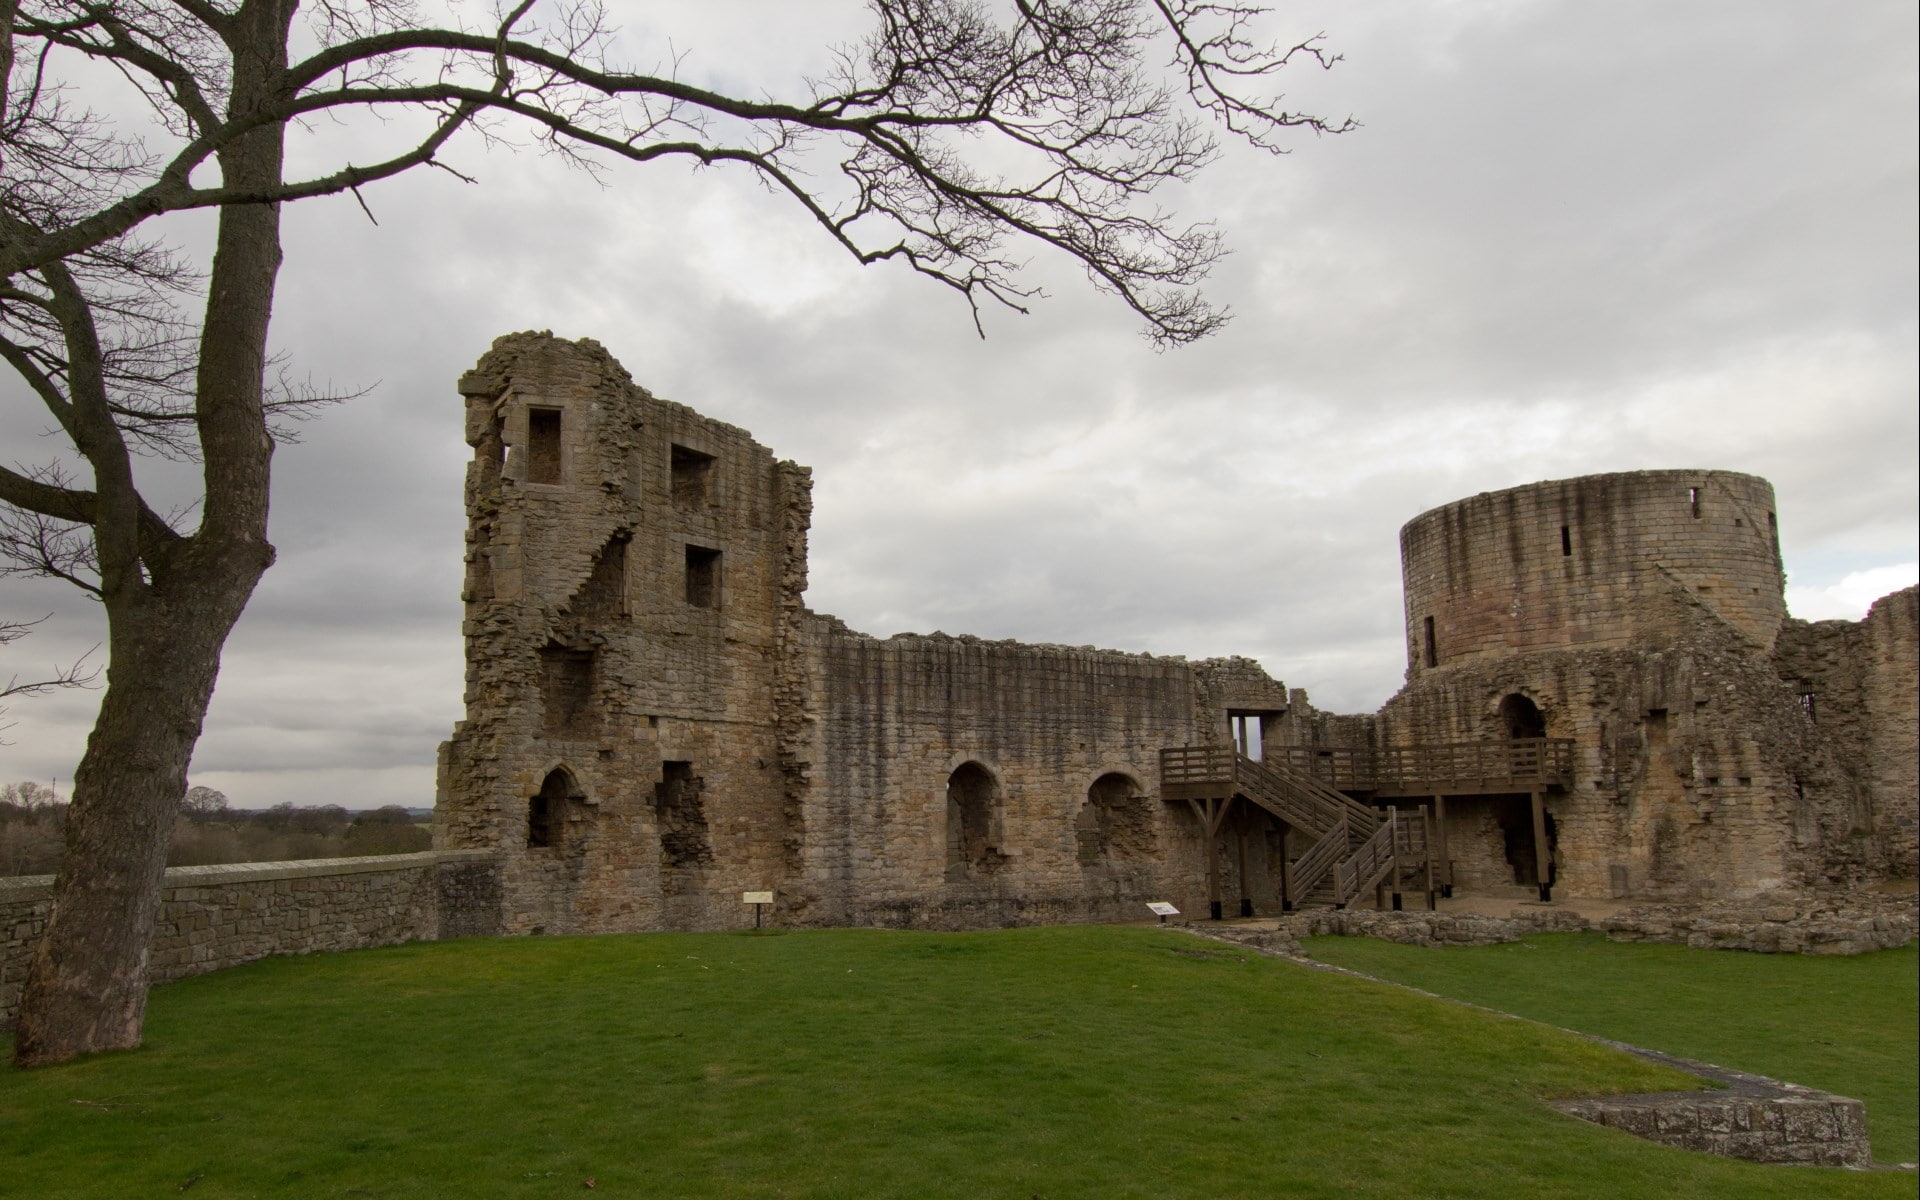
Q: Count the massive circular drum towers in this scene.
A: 1